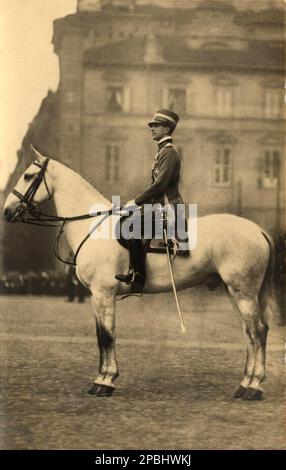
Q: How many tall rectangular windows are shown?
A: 7